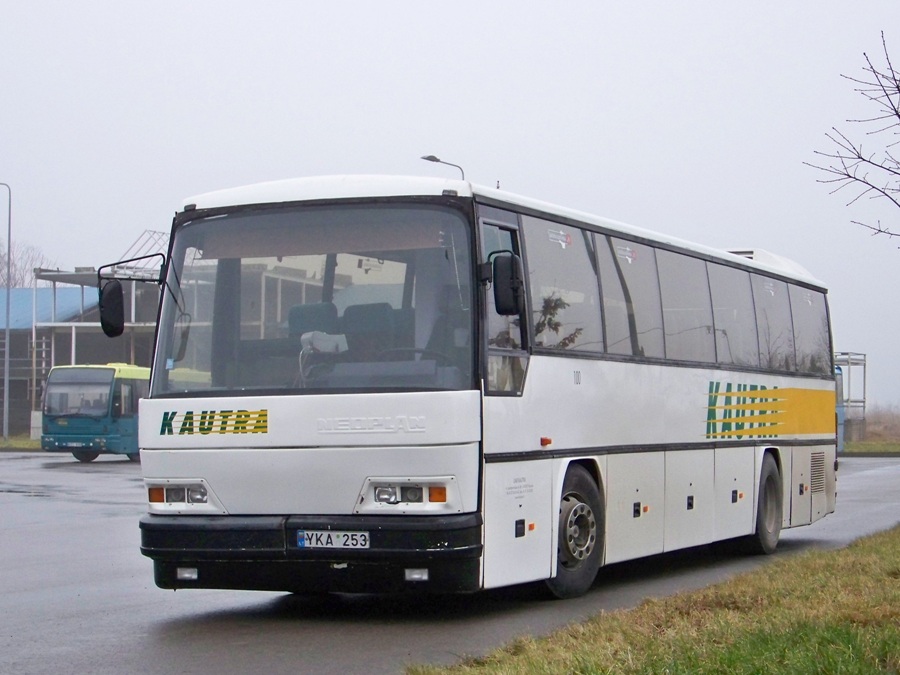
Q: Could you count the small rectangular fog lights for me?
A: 2